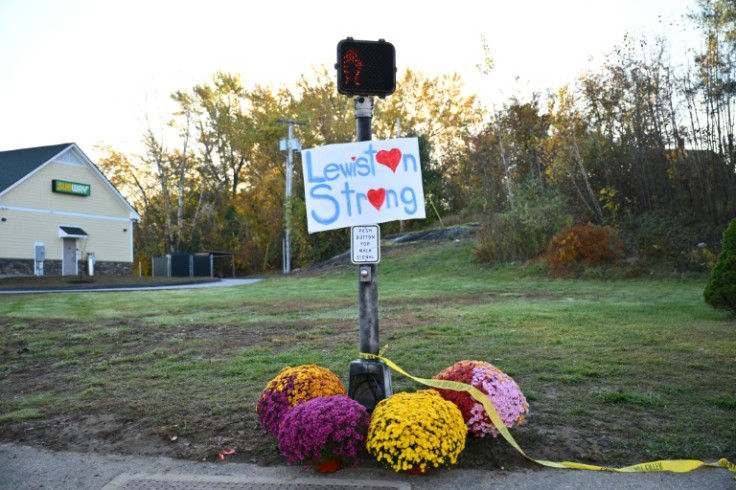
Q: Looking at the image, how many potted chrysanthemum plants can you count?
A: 4